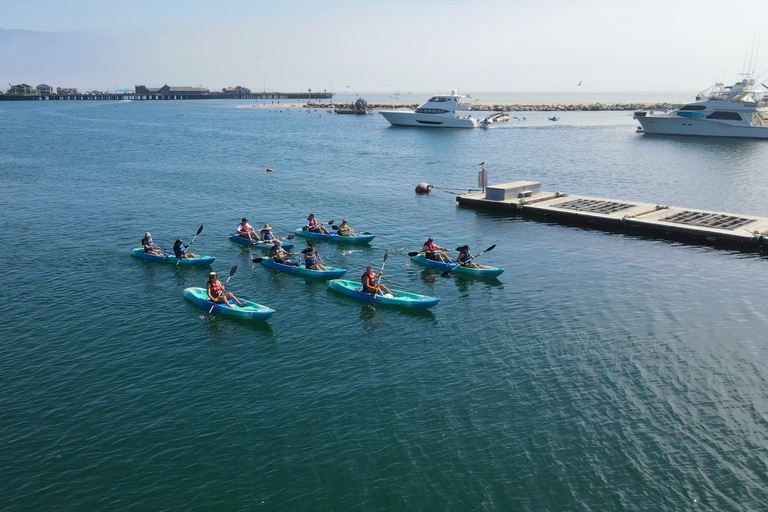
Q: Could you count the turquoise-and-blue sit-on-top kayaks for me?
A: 7